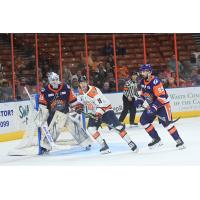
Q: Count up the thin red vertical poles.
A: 7